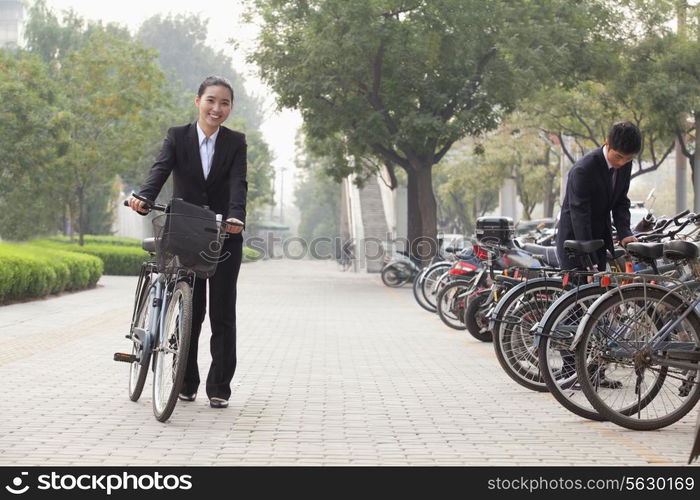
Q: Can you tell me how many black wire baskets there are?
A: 1